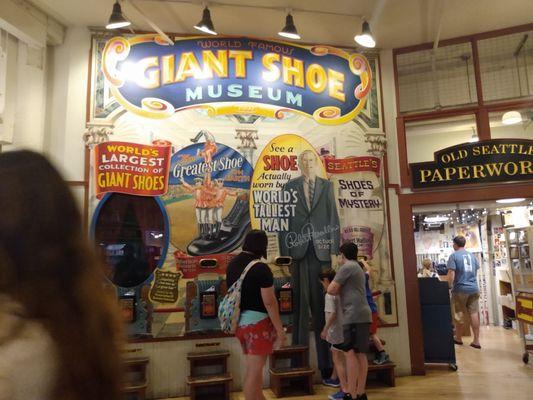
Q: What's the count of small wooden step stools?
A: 4